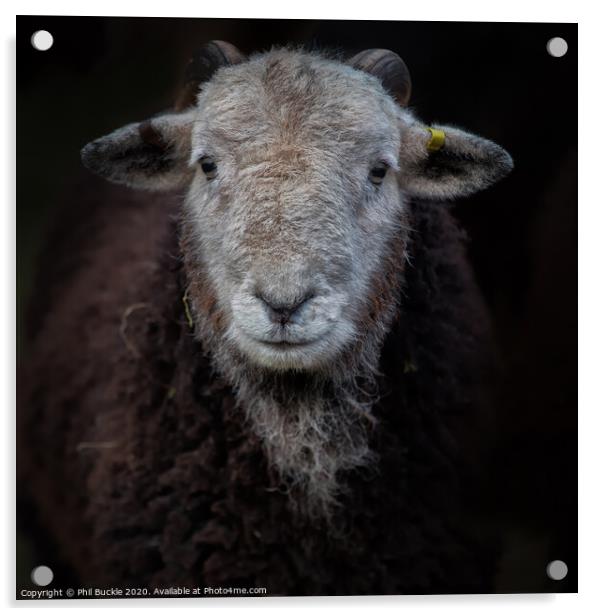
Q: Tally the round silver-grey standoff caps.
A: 4